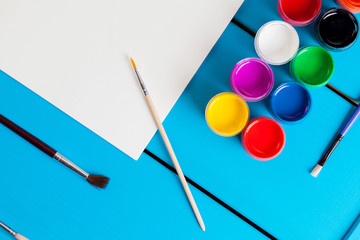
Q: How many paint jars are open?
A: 9